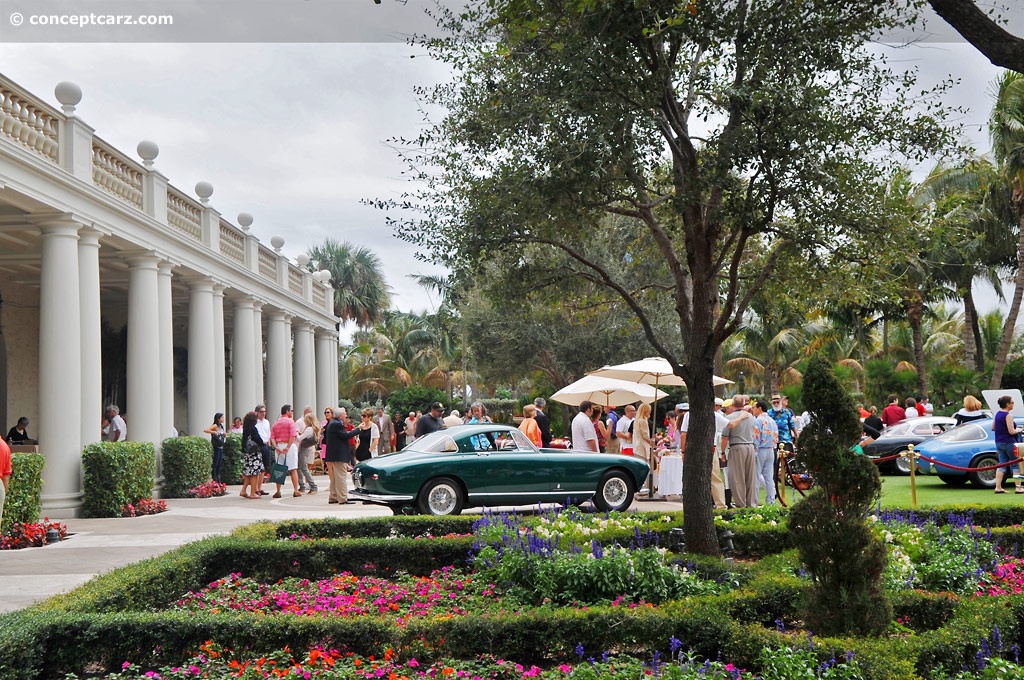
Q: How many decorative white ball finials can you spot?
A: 8